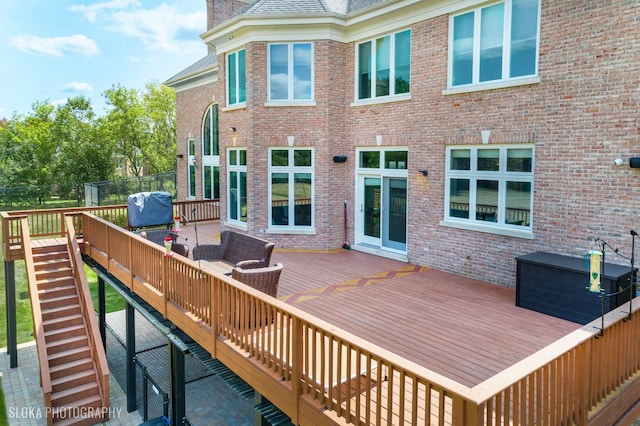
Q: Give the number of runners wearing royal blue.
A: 0